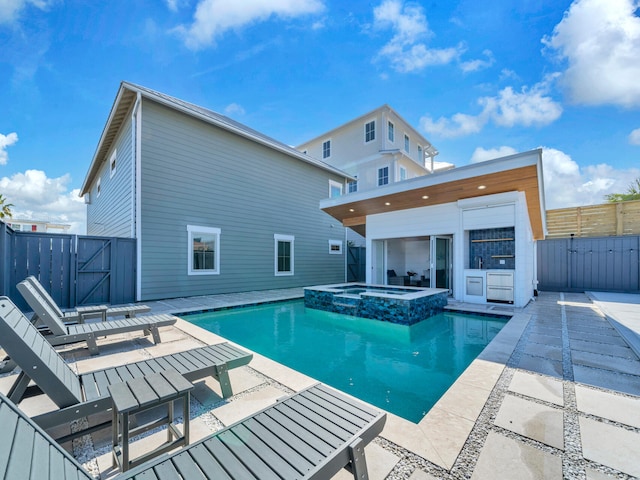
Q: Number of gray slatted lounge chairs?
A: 4